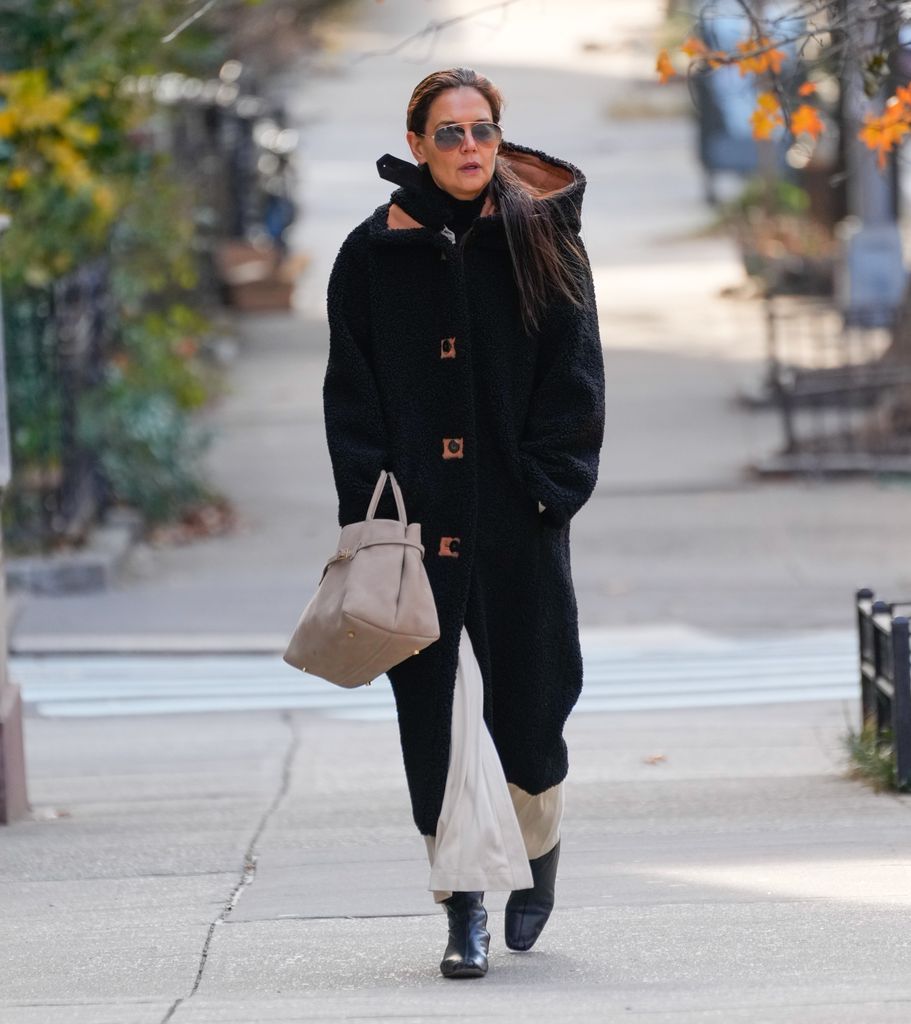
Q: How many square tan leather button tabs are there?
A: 3